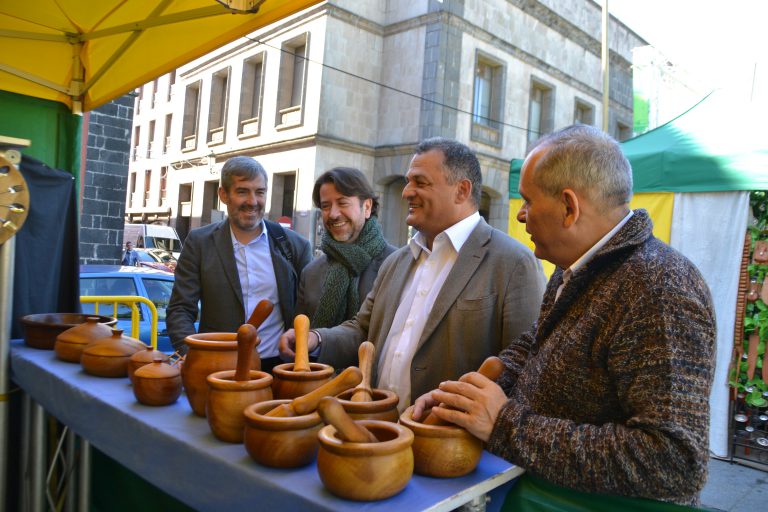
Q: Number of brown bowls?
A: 12